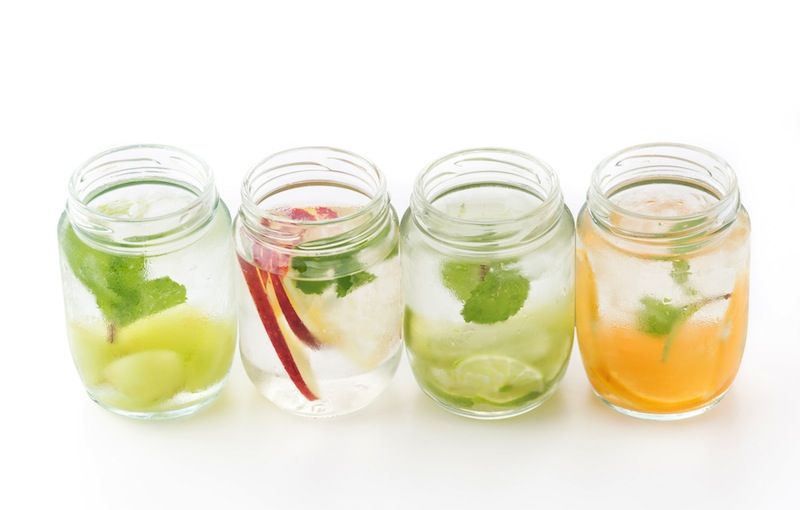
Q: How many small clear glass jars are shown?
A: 4